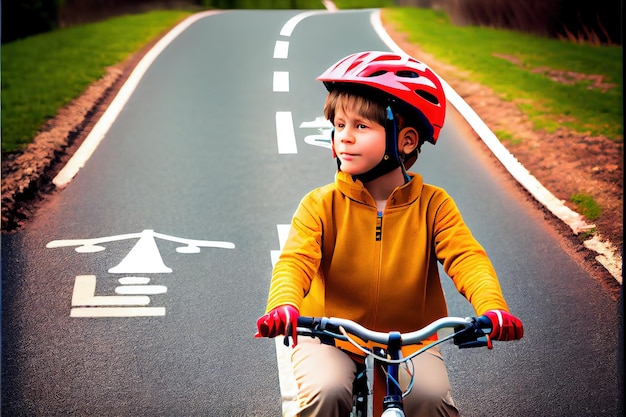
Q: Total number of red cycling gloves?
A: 2